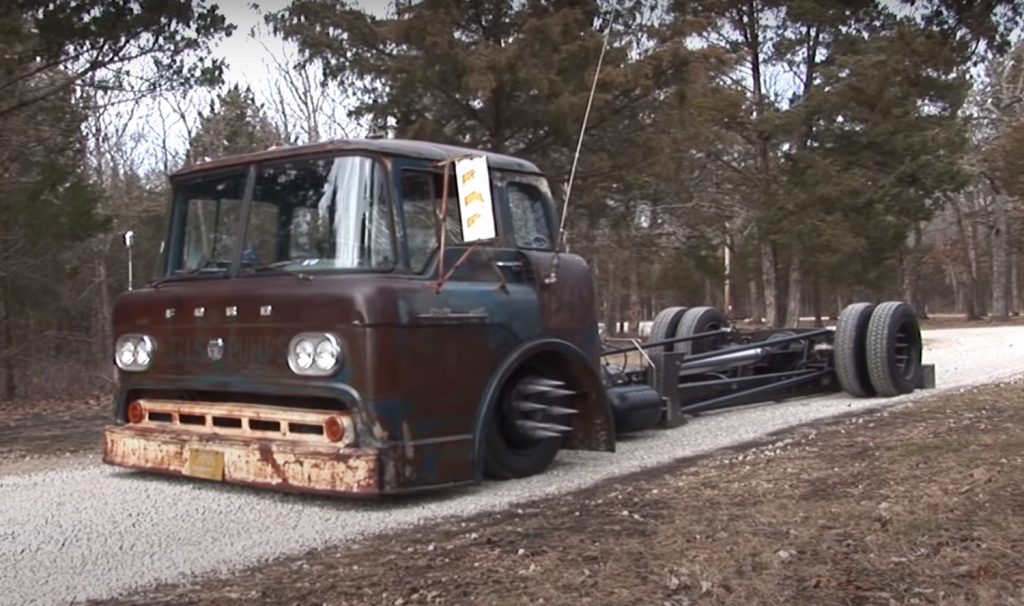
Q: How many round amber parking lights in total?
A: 2